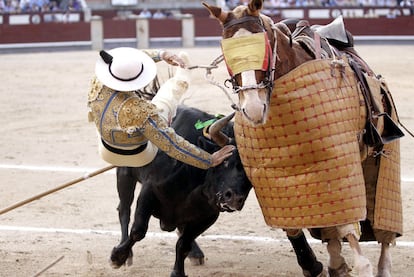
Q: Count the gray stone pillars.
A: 3